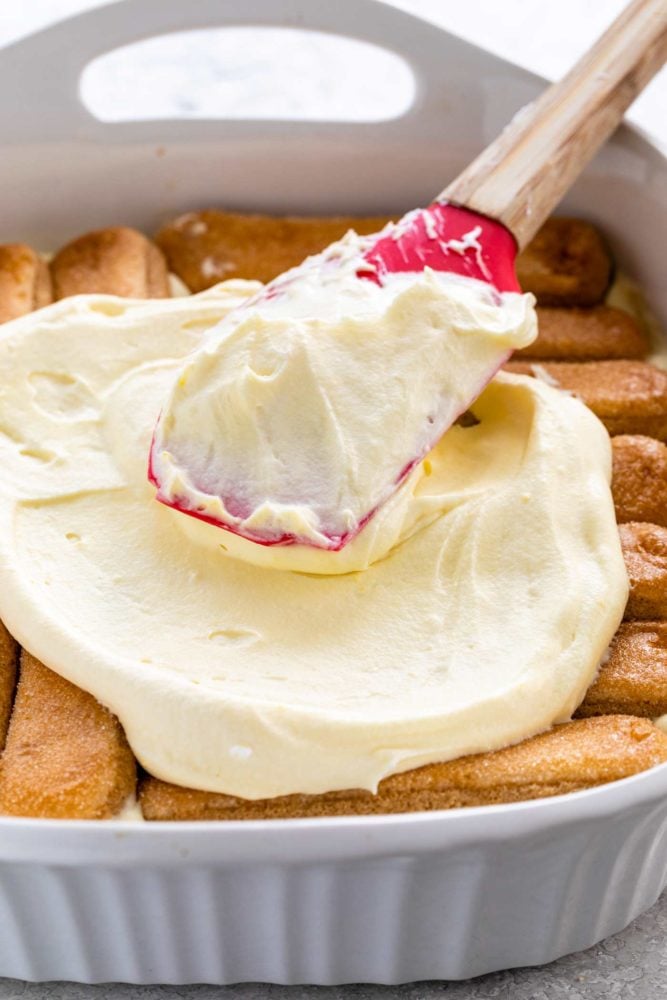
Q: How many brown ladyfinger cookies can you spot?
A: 11